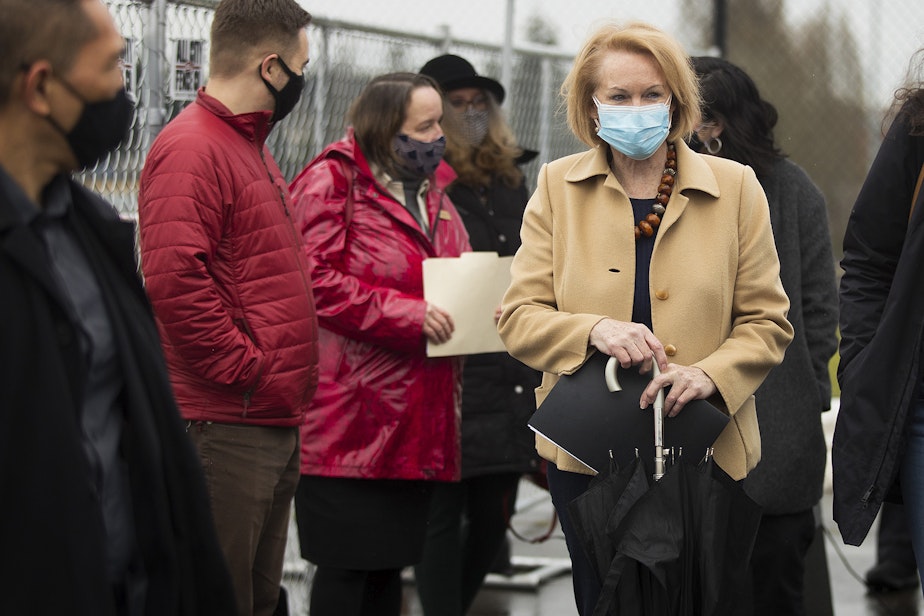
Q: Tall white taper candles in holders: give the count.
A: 0